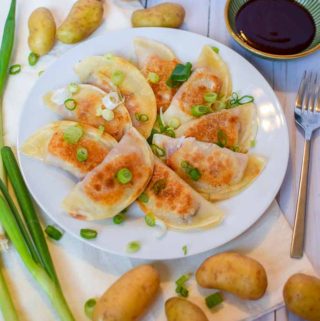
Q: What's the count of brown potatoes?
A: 7